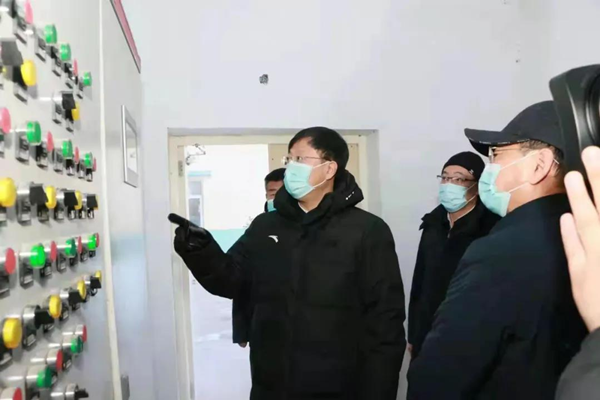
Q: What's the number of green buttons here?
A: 11